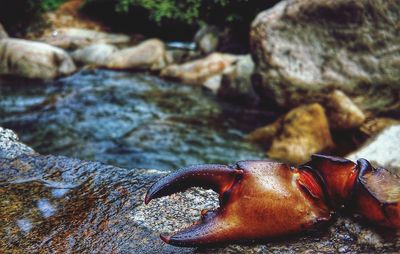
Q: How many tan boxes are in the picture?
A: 0